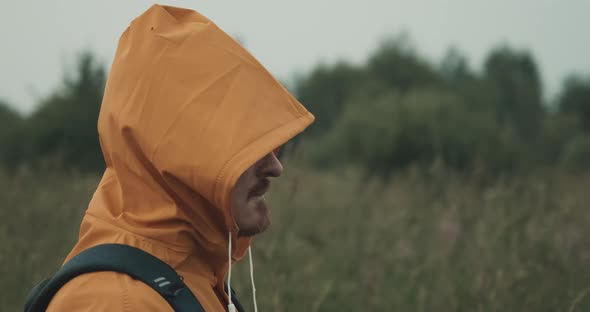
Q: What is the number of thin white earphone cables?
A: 2